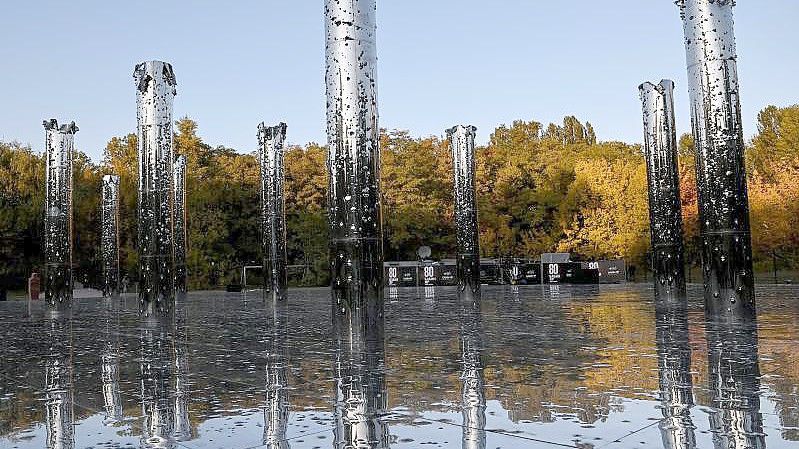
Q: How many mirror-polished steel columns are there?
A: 9